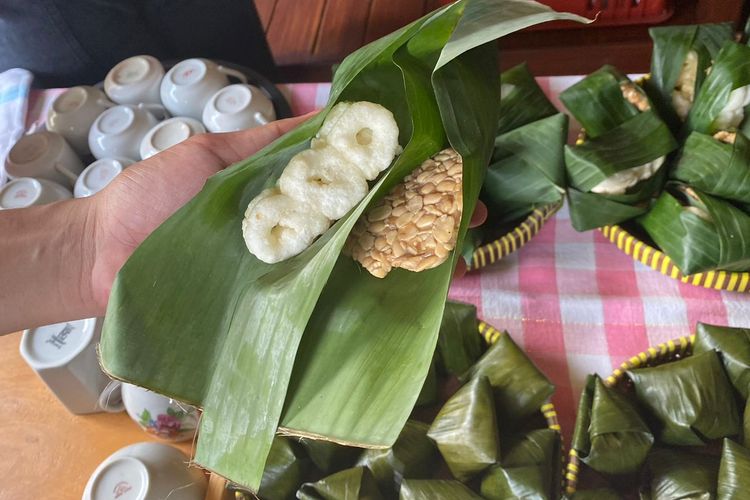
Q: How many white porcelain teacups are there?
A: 12